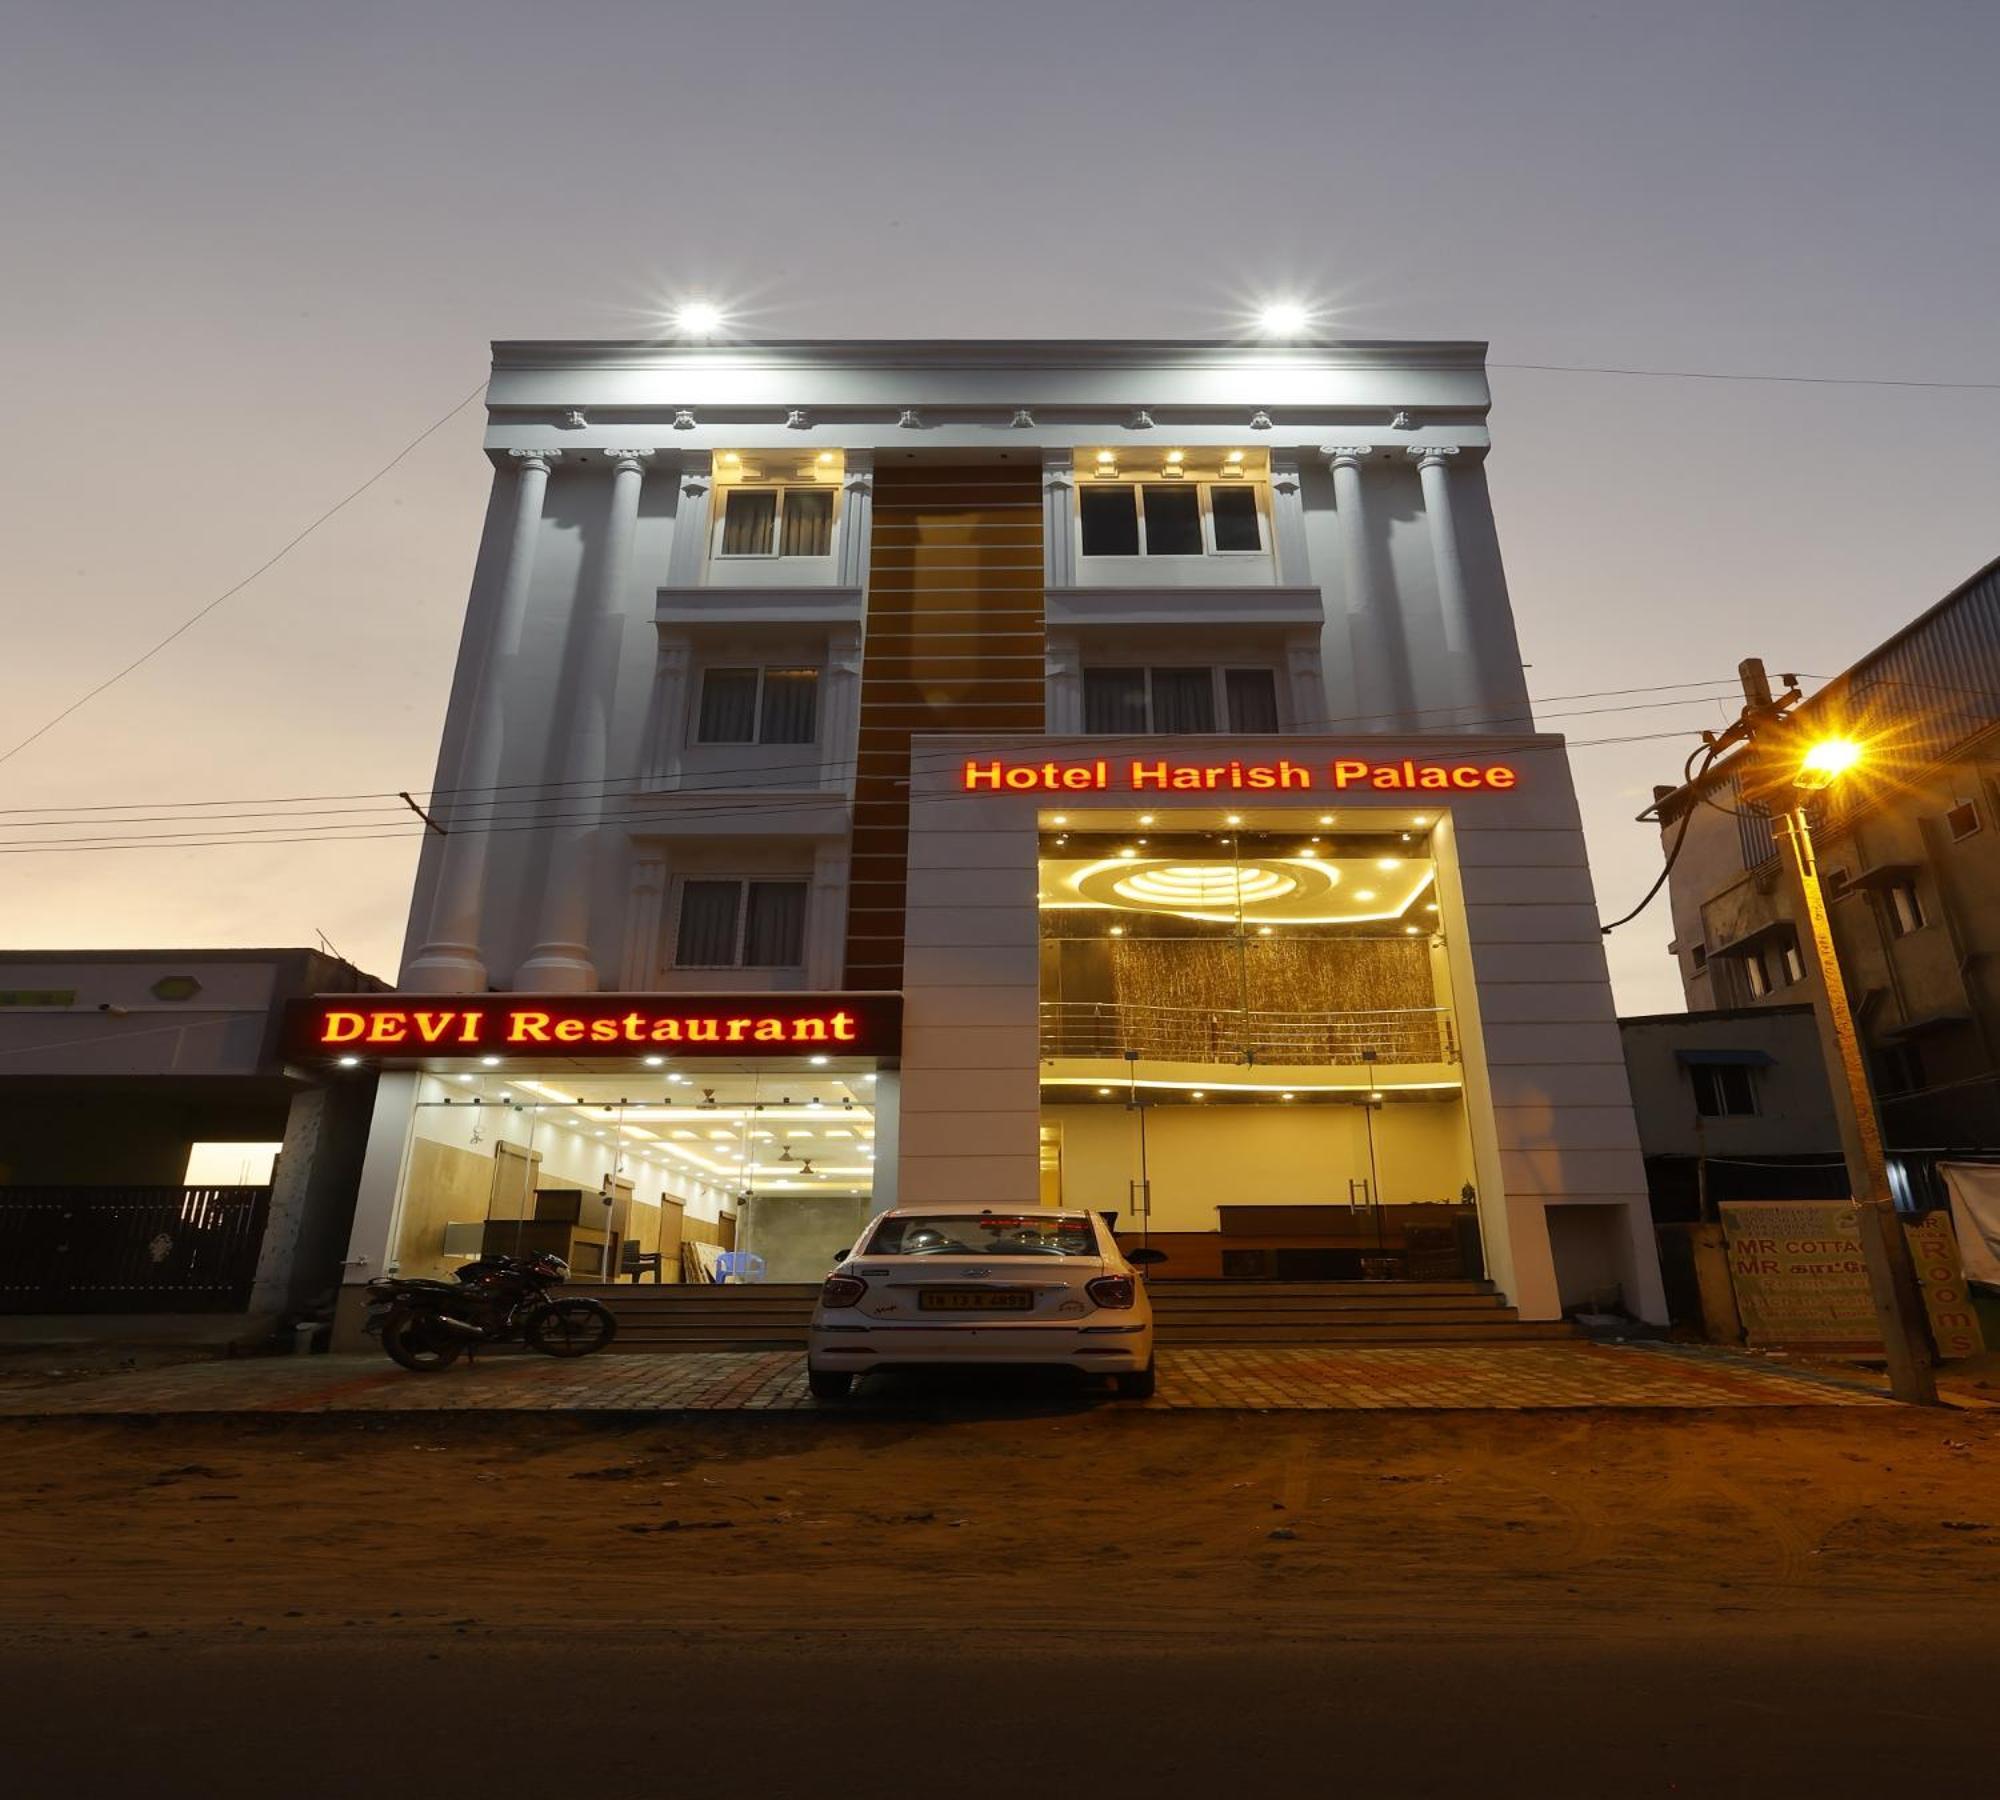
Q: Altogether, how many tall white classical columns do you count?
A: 4